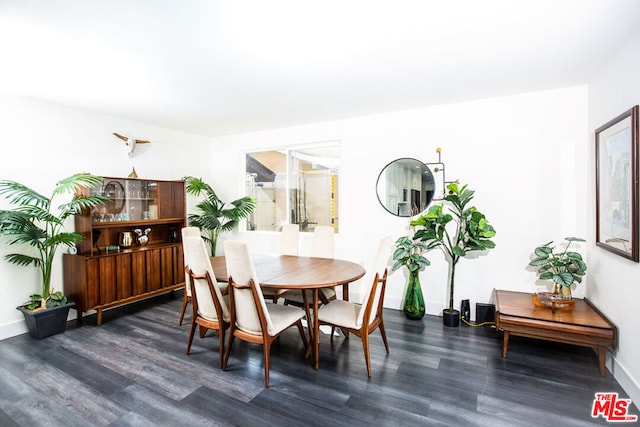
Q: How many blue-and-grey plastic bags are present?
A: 0